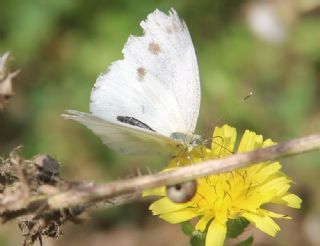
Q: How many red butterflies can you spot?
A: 0